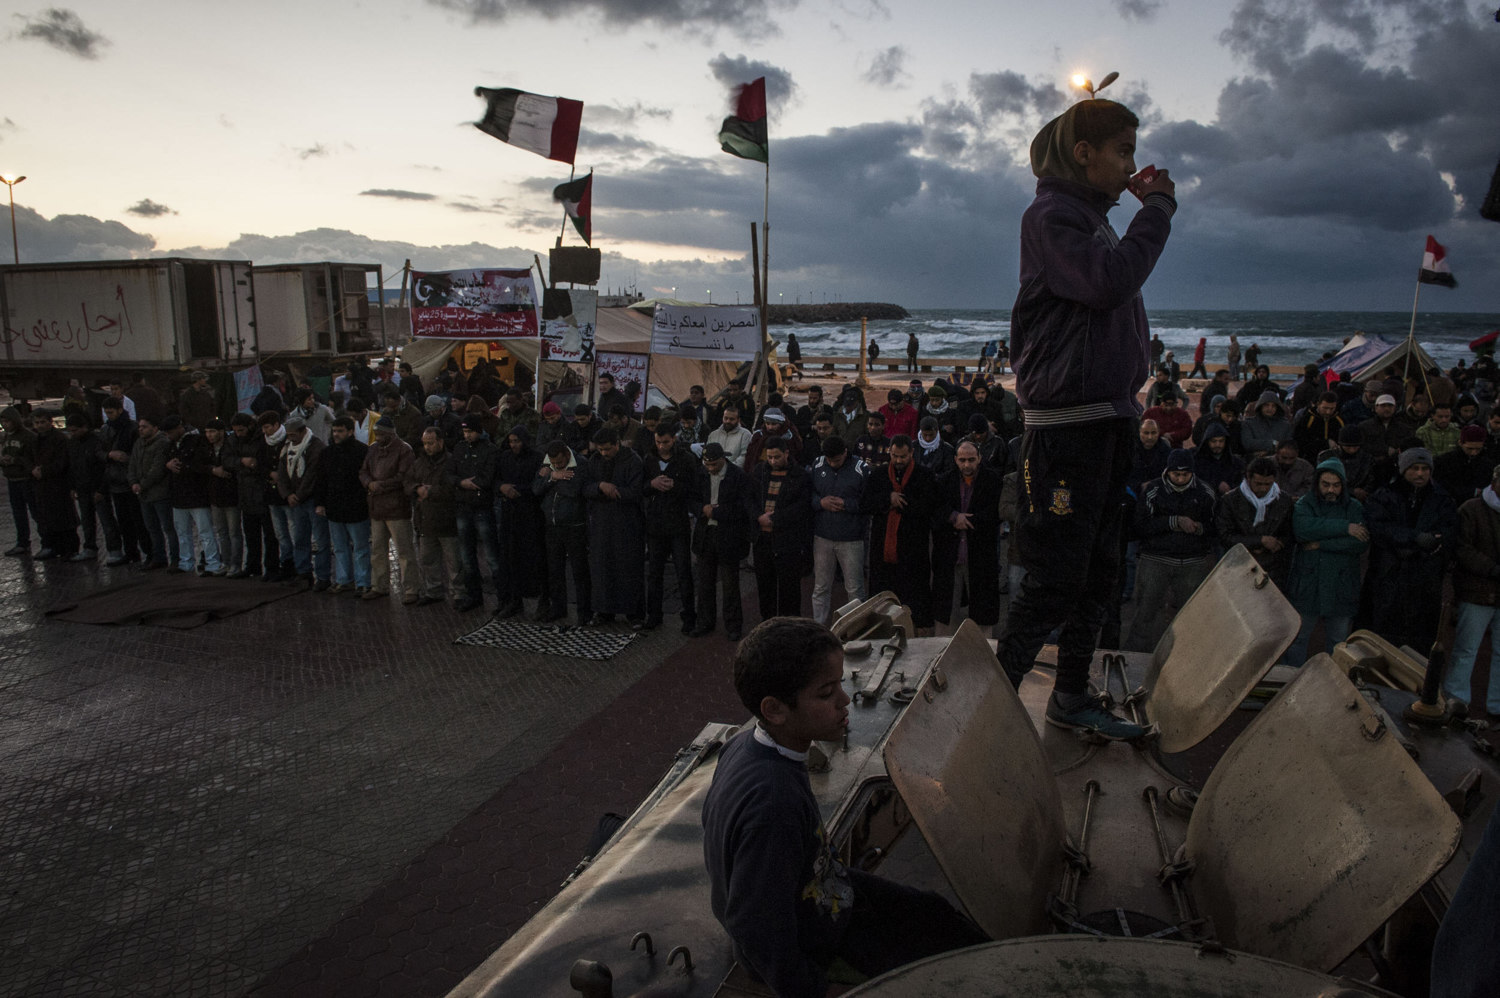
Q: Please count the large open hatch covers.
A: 3